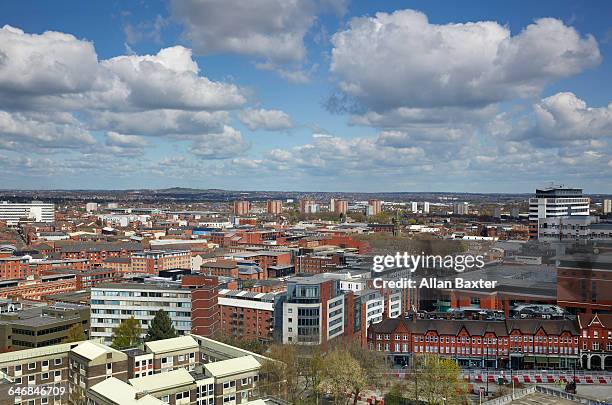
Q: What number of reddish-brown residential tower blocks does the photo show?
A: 5